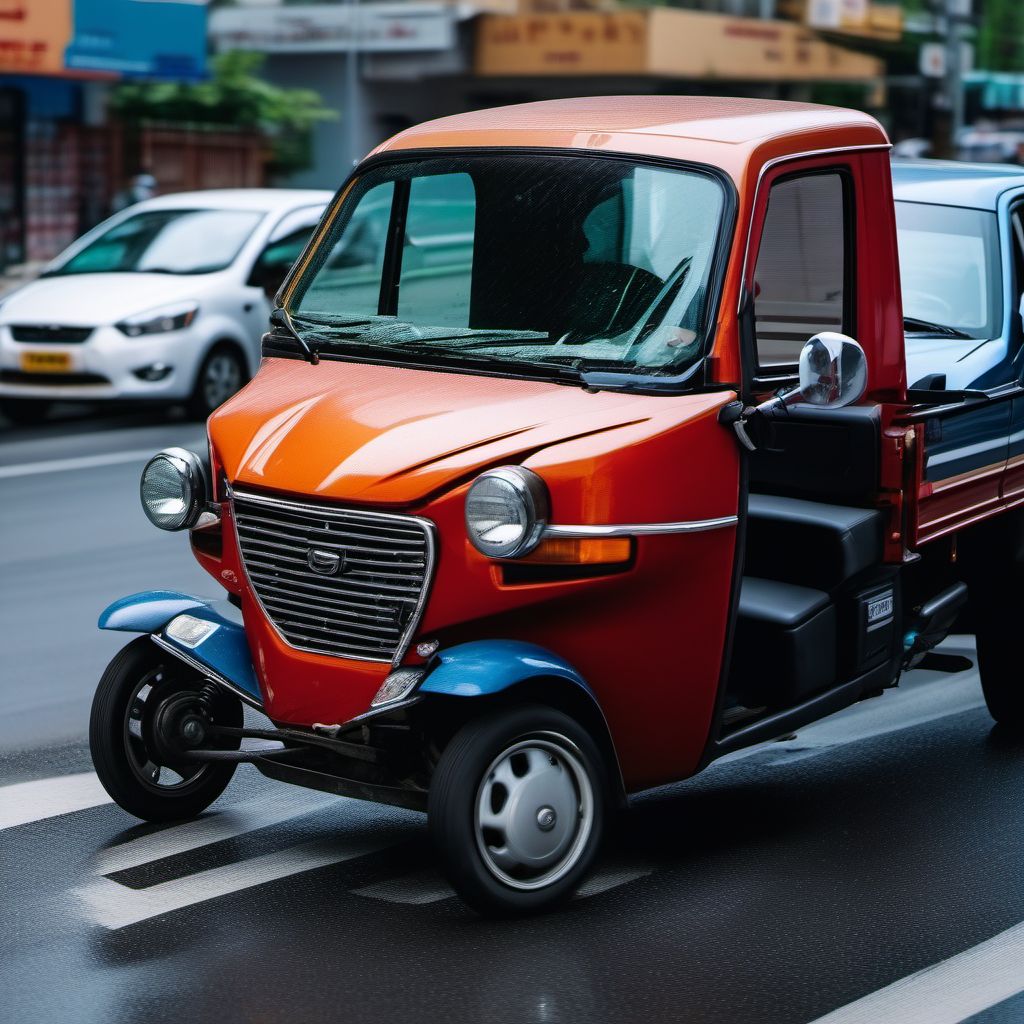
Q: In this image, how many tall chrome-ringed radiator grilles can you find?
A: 1